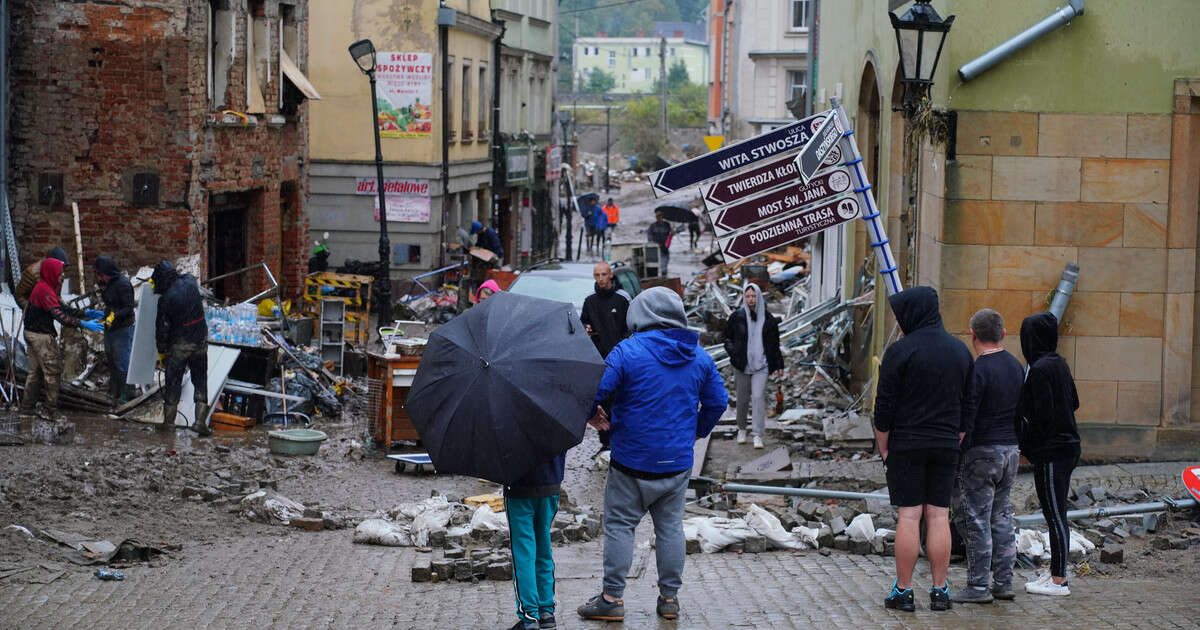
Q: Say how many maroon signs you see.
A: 3